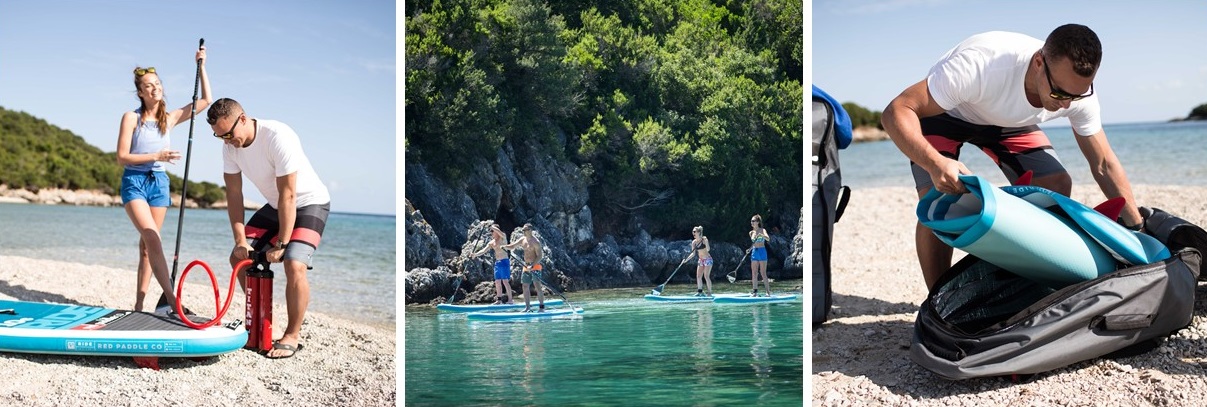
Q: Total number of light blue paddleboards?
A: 6